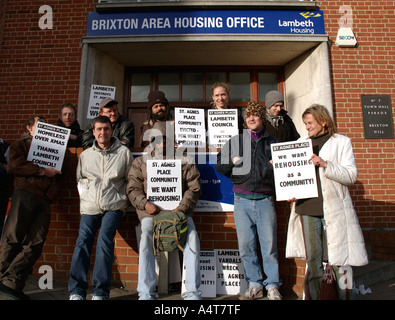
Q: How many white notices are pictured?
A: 8